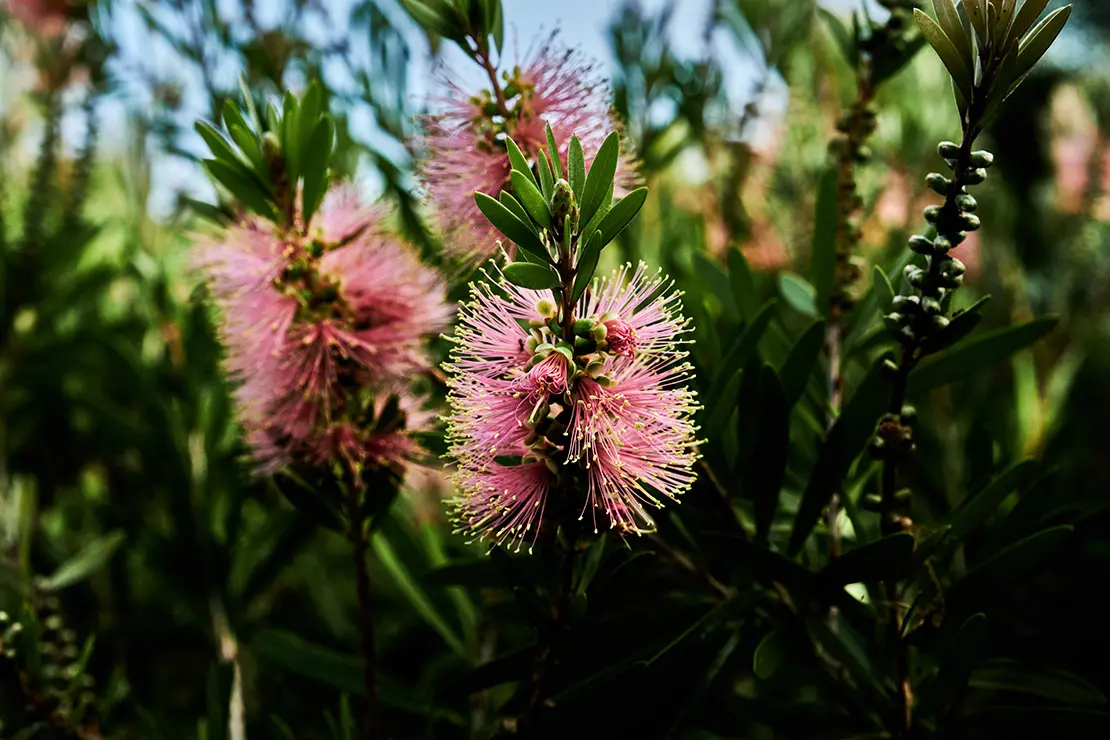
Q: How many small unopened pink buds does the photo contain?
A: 2